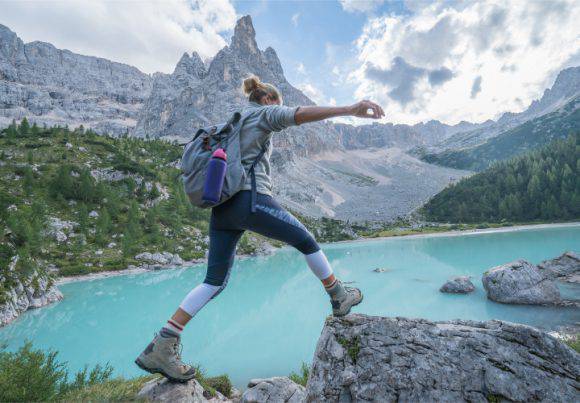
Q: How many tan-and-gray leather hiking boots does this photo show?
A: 2